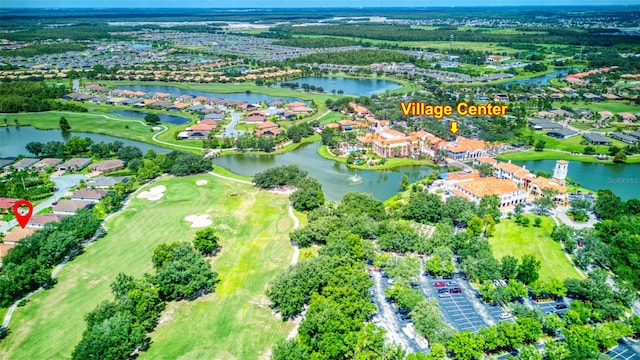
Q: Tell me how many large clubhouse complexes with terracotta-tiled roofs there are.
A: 2